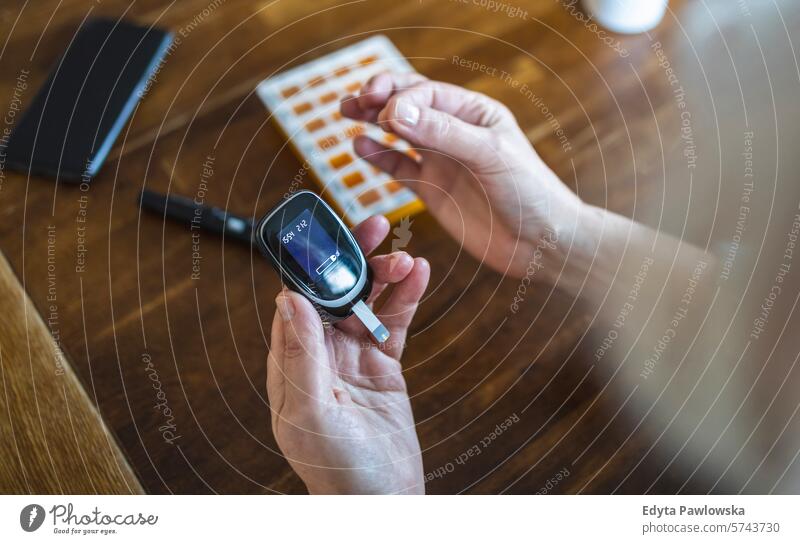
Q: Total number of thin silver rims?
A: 1